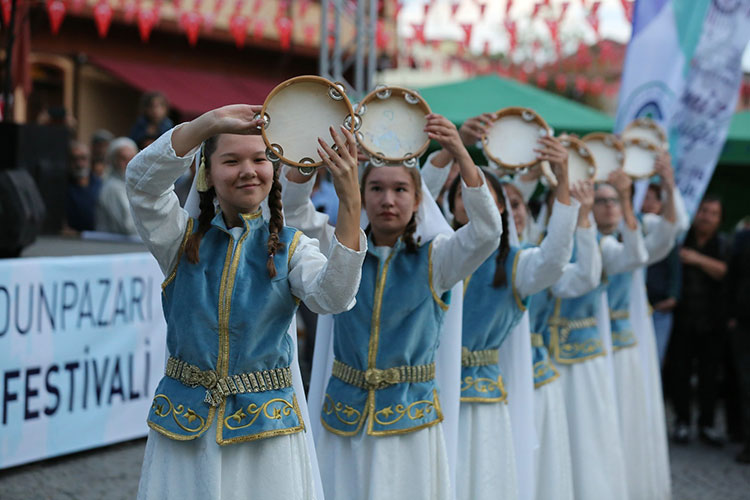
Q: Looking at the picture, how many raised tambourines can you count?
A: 7